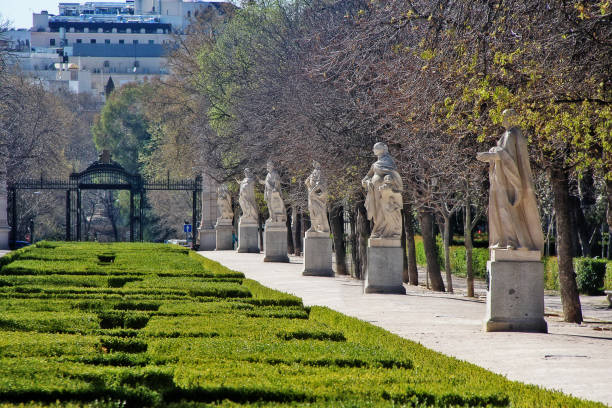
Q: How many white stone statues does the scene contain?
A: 6